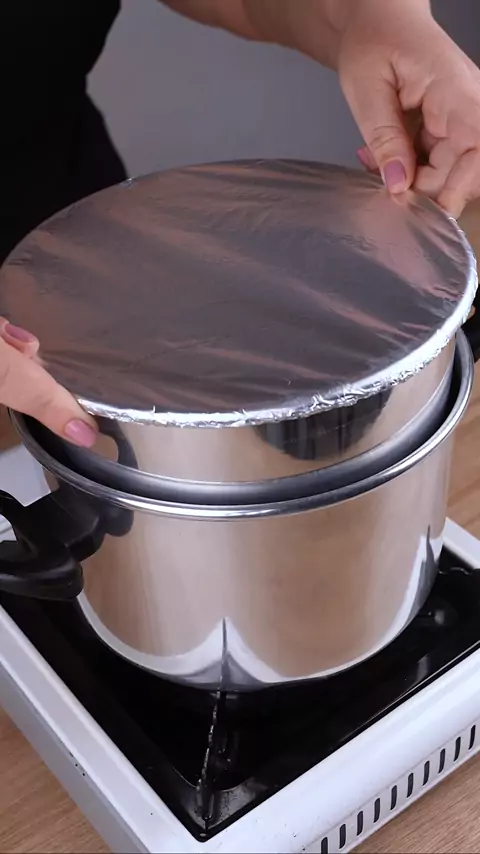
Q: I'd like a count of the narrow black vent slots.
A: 10